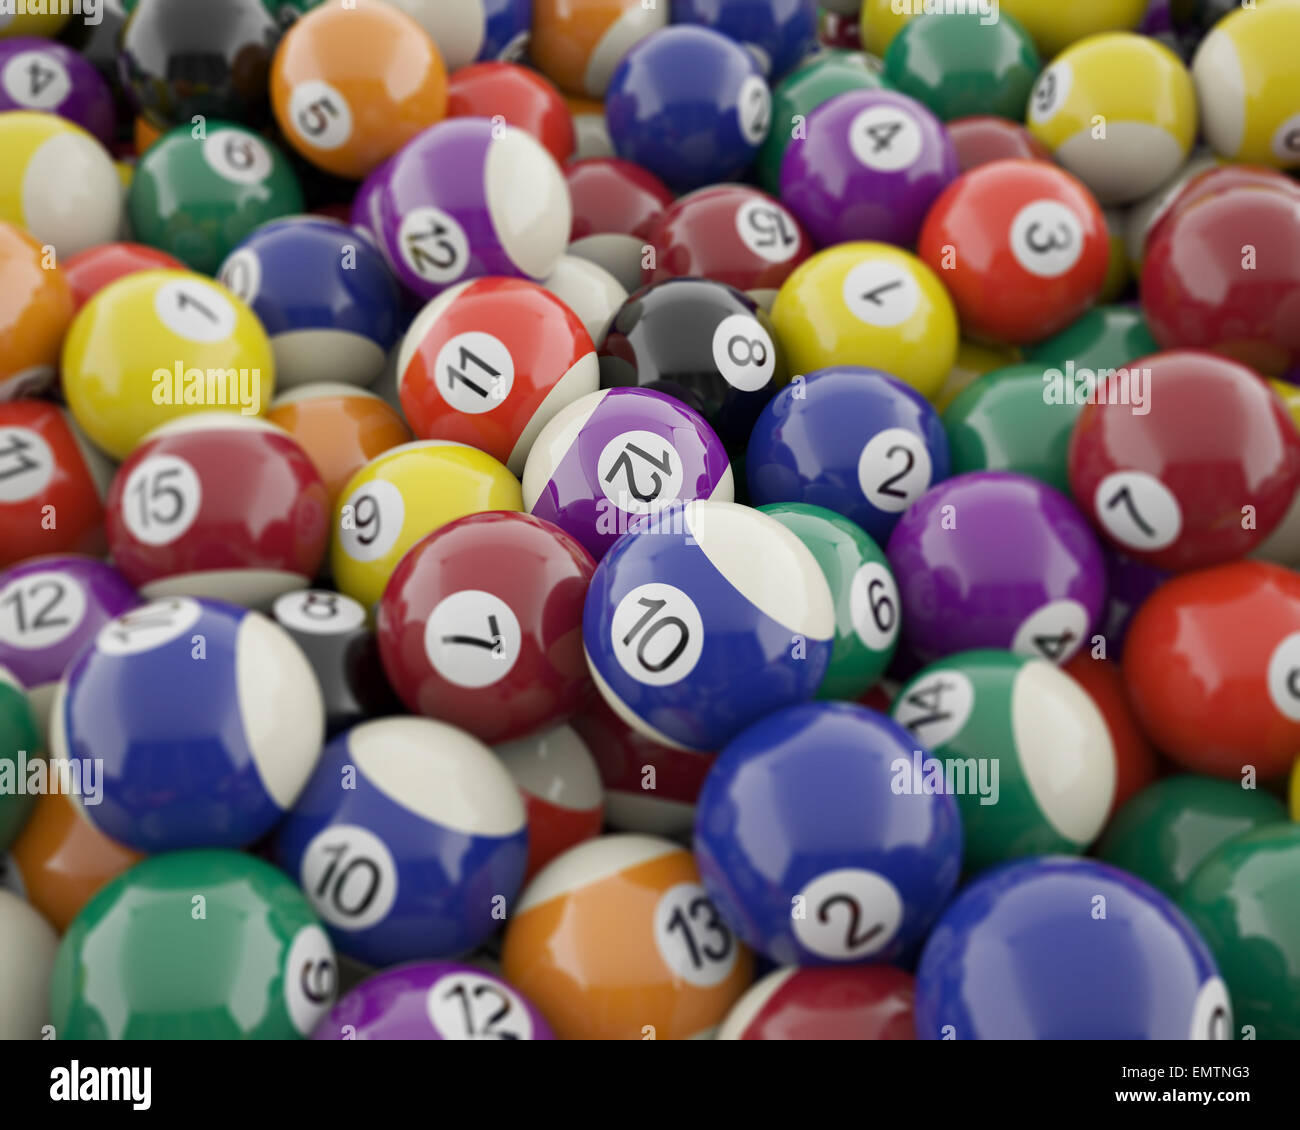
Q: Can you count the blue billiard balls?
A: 10